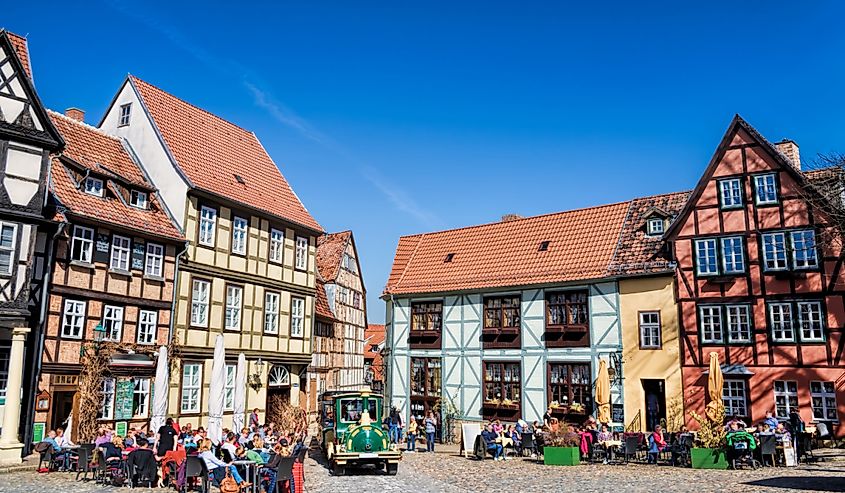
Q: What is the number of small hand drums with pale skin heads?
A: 0